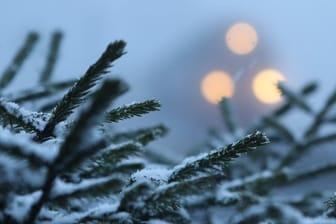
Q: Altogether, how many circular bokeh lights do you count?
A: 3